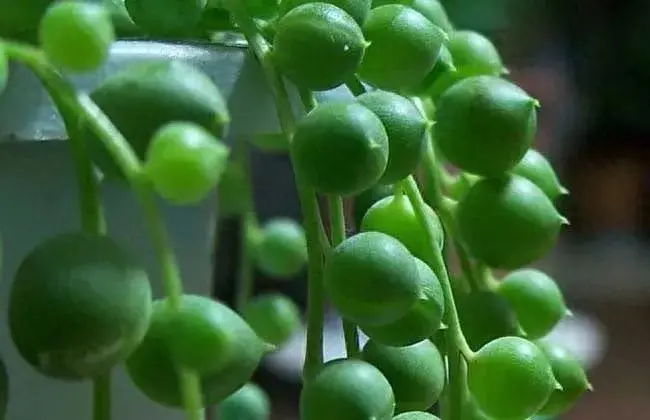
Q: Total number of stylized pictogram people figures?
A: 0